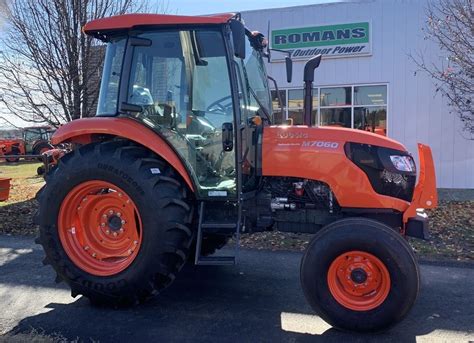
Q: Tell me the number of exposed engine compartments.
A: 1